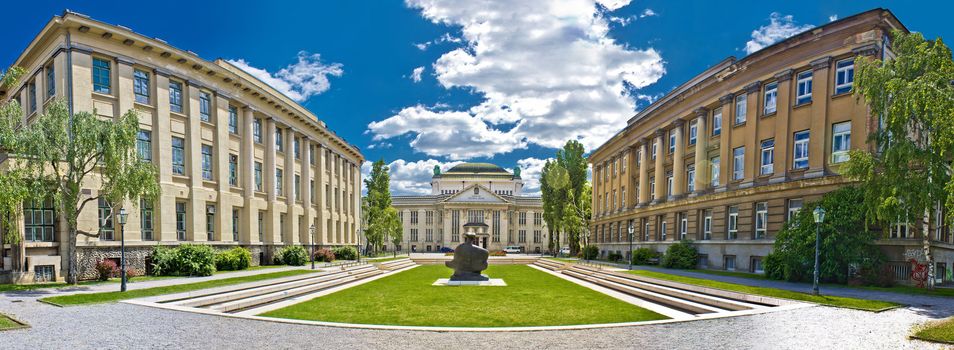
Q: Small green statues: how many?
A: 2